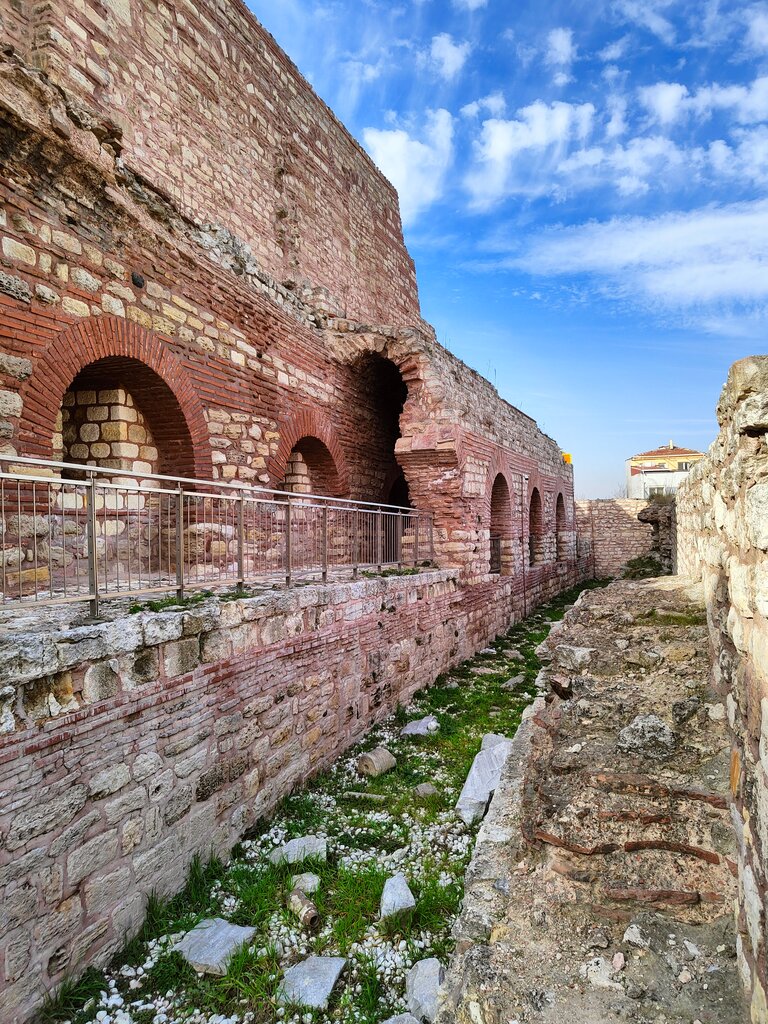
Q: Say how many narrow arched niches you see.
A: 3